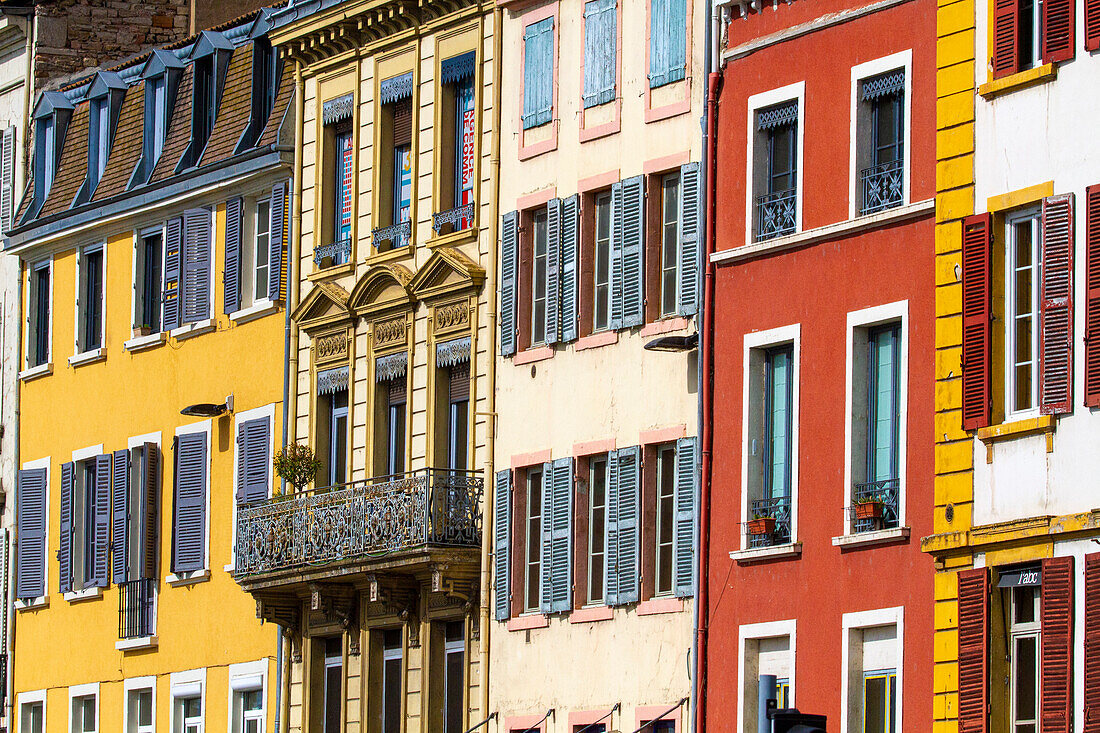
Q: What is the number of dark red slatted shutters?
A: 9